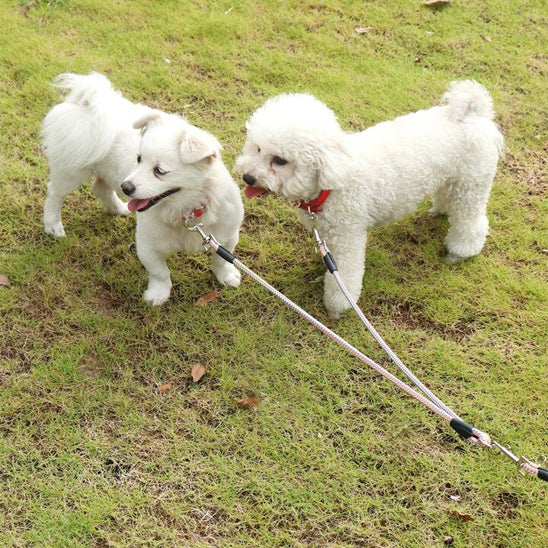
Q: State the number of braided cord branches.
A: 2